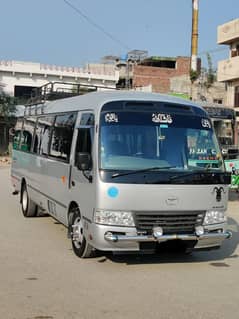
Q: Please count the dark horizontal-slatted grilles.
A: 1